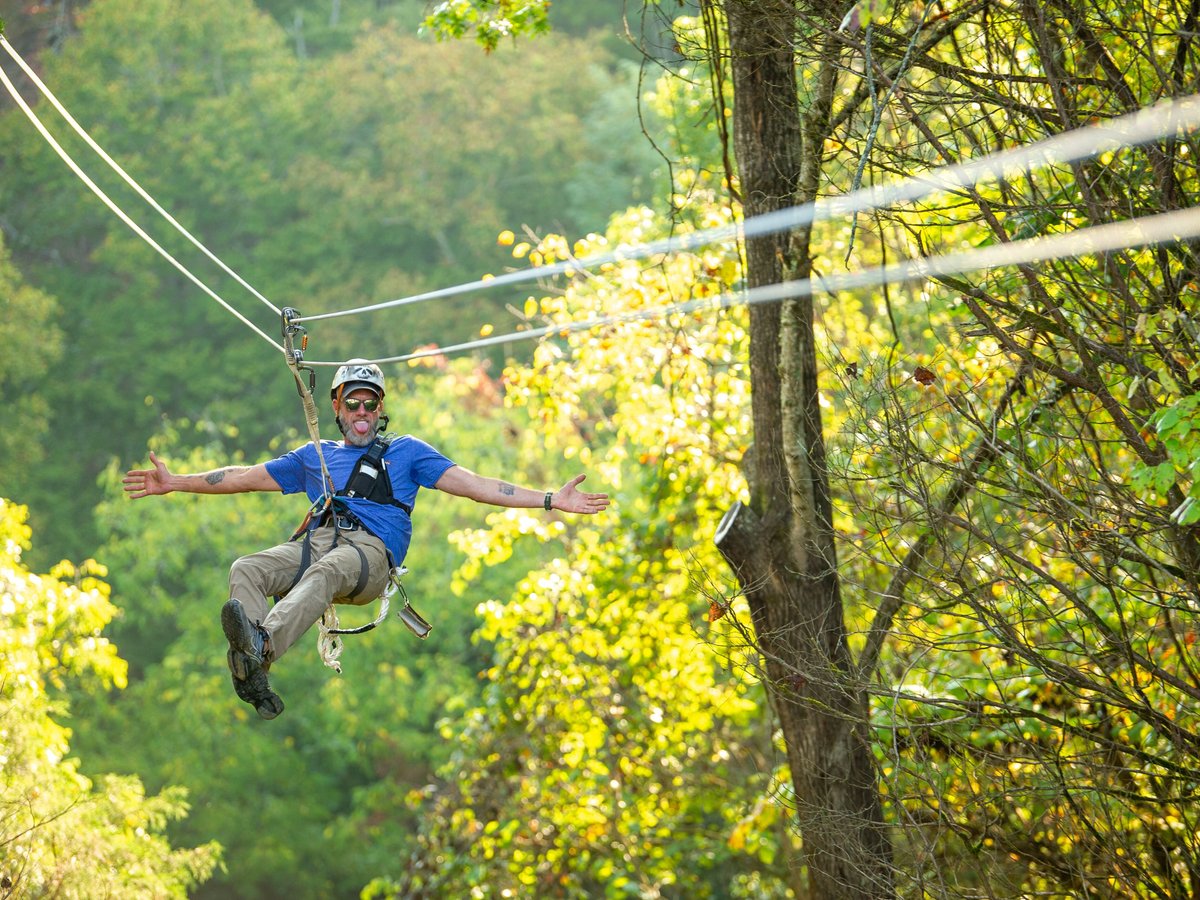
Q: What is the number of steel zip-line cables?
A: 2